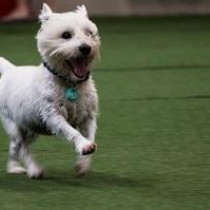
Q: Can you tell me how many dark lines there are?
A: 2